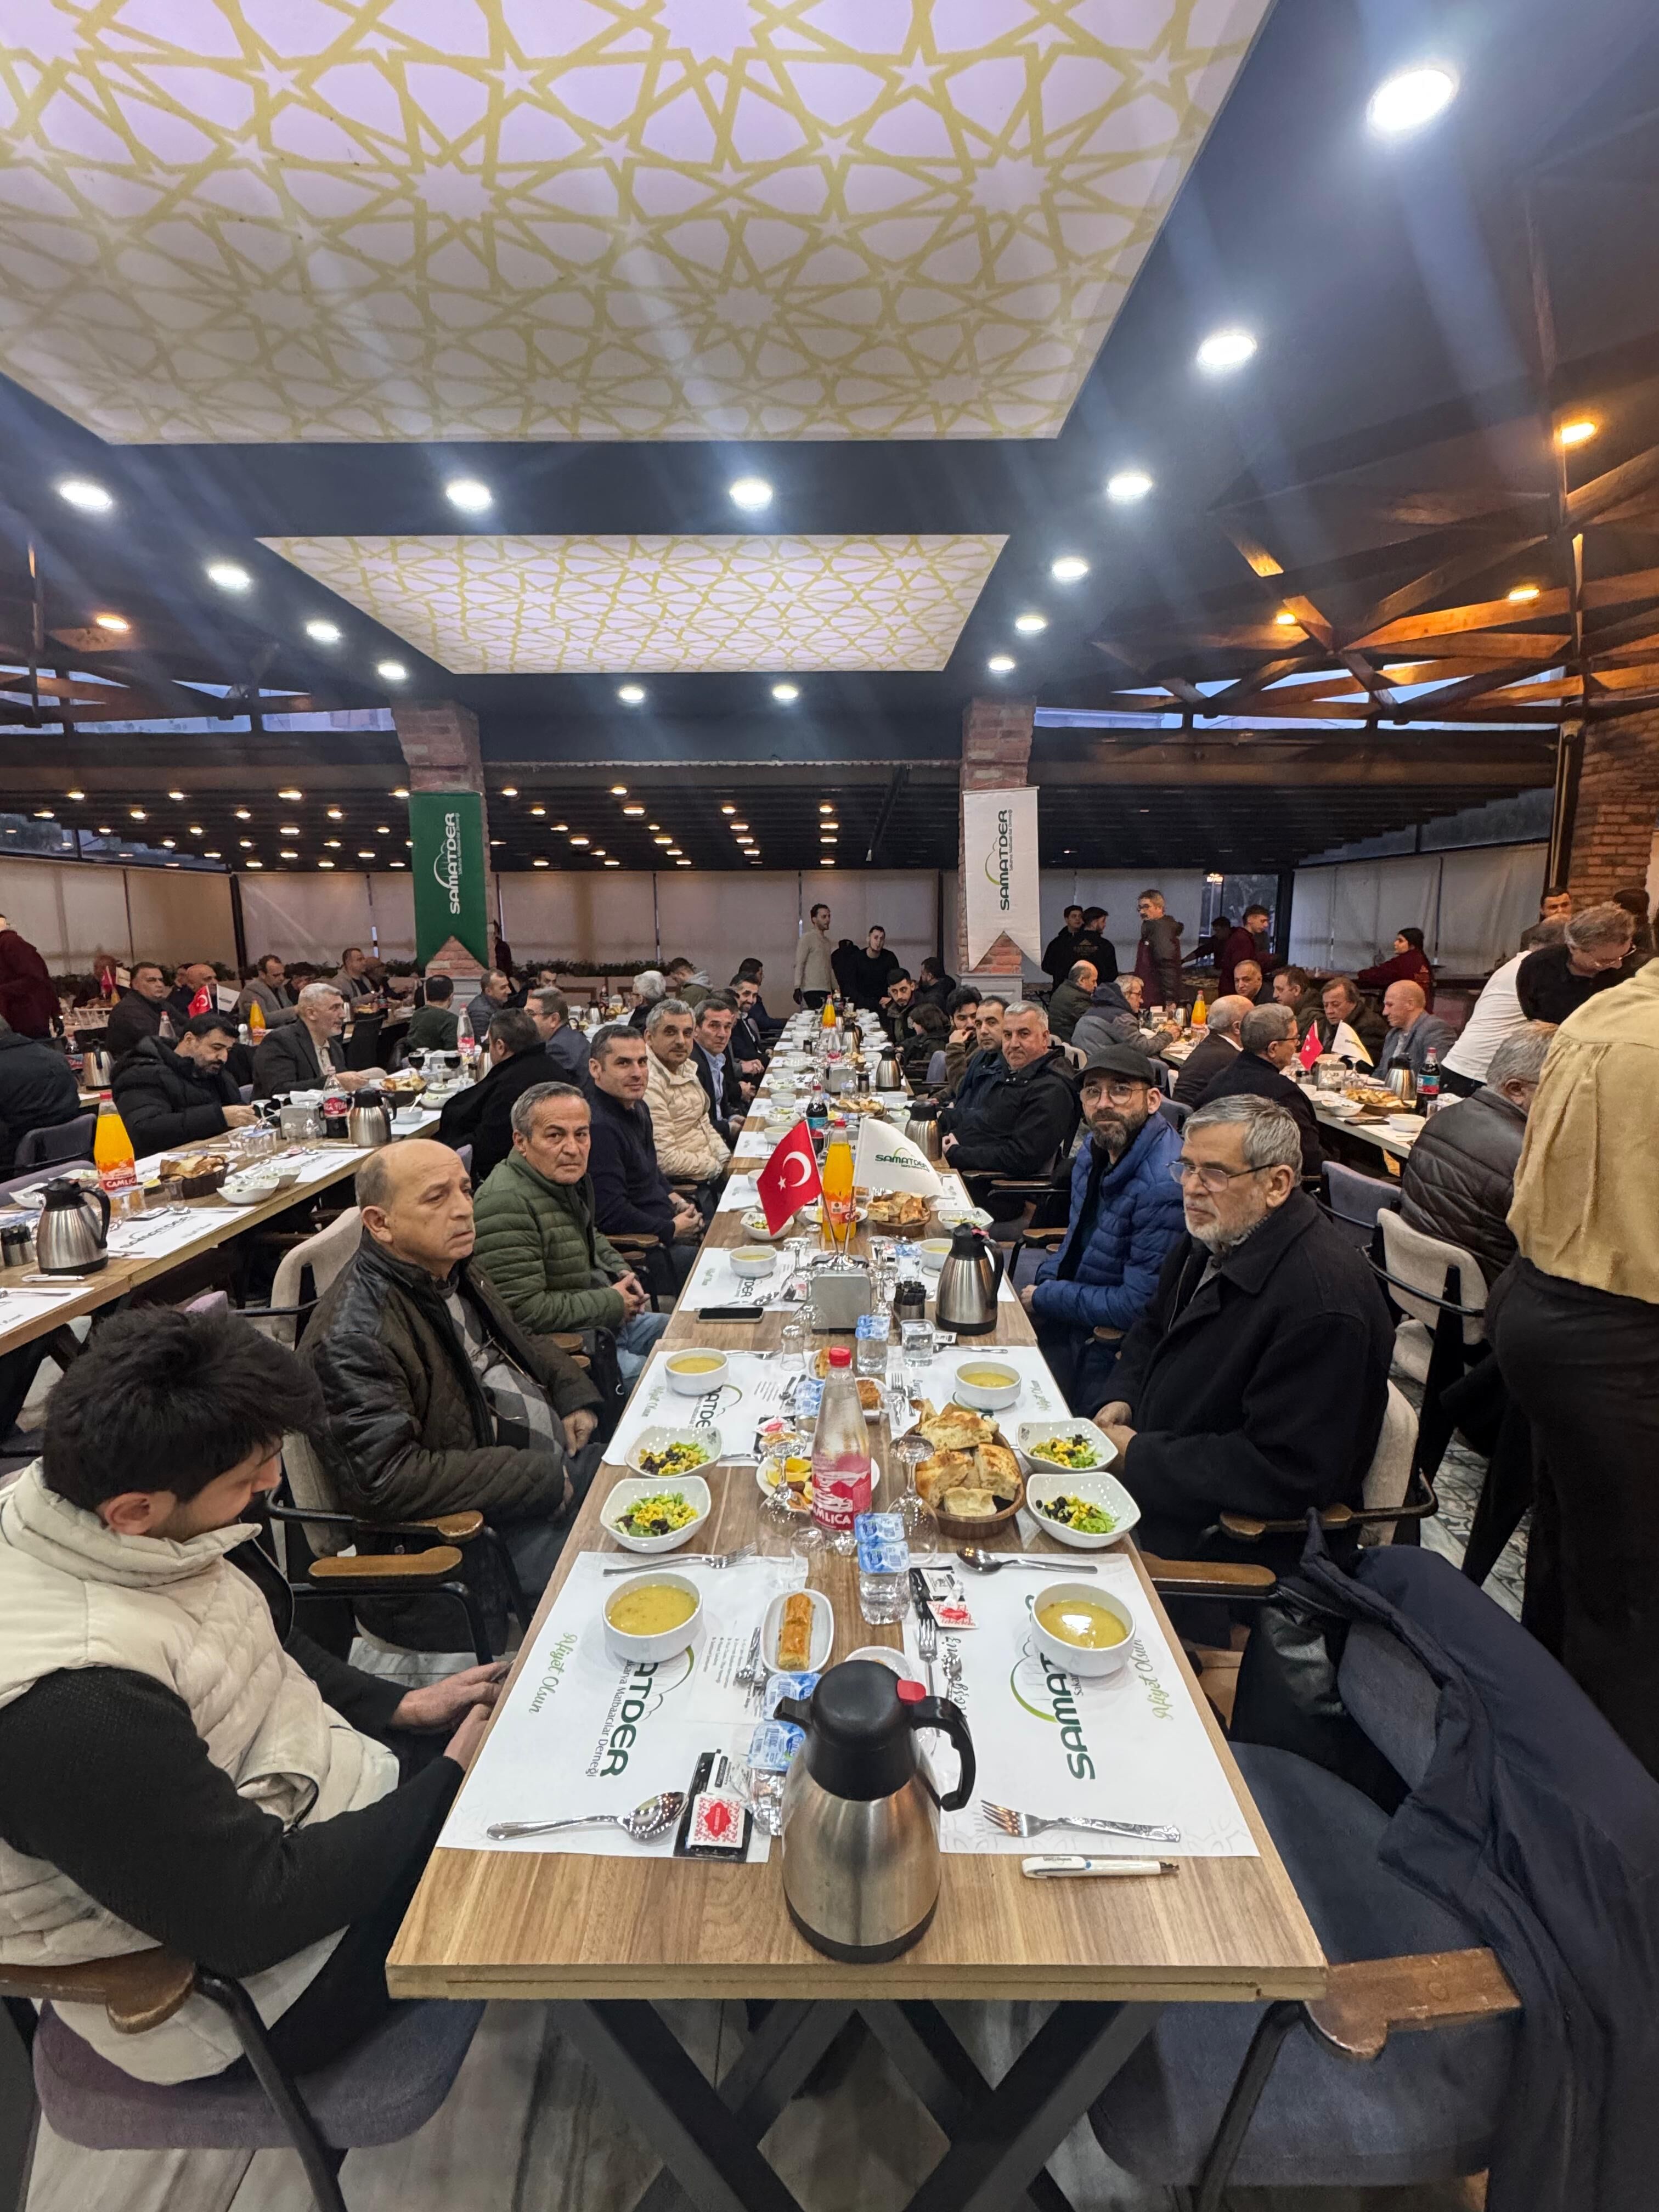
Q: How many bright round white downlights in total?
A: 14